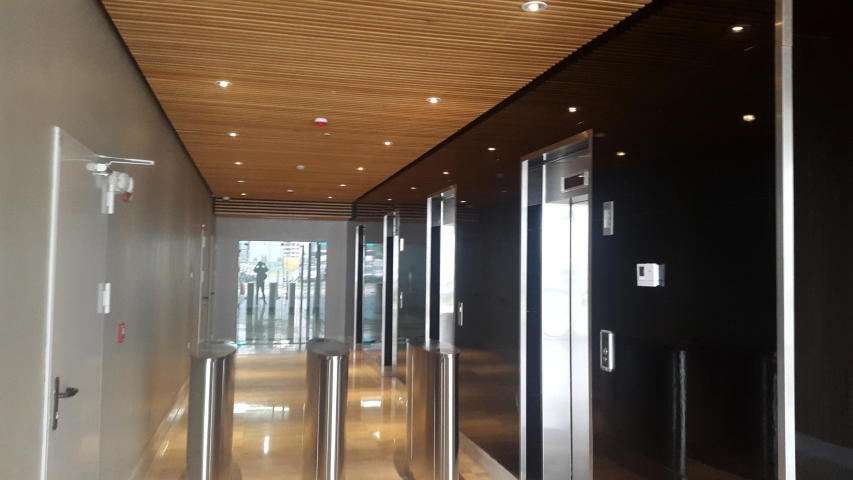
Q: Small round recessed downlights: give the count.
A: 11